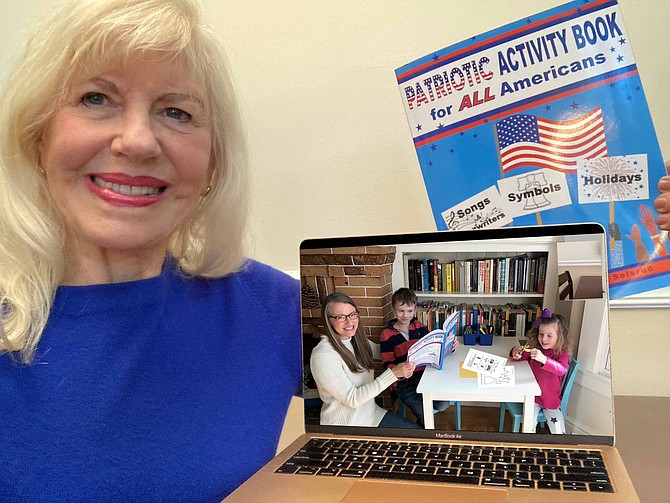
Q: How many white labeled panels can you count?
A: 3